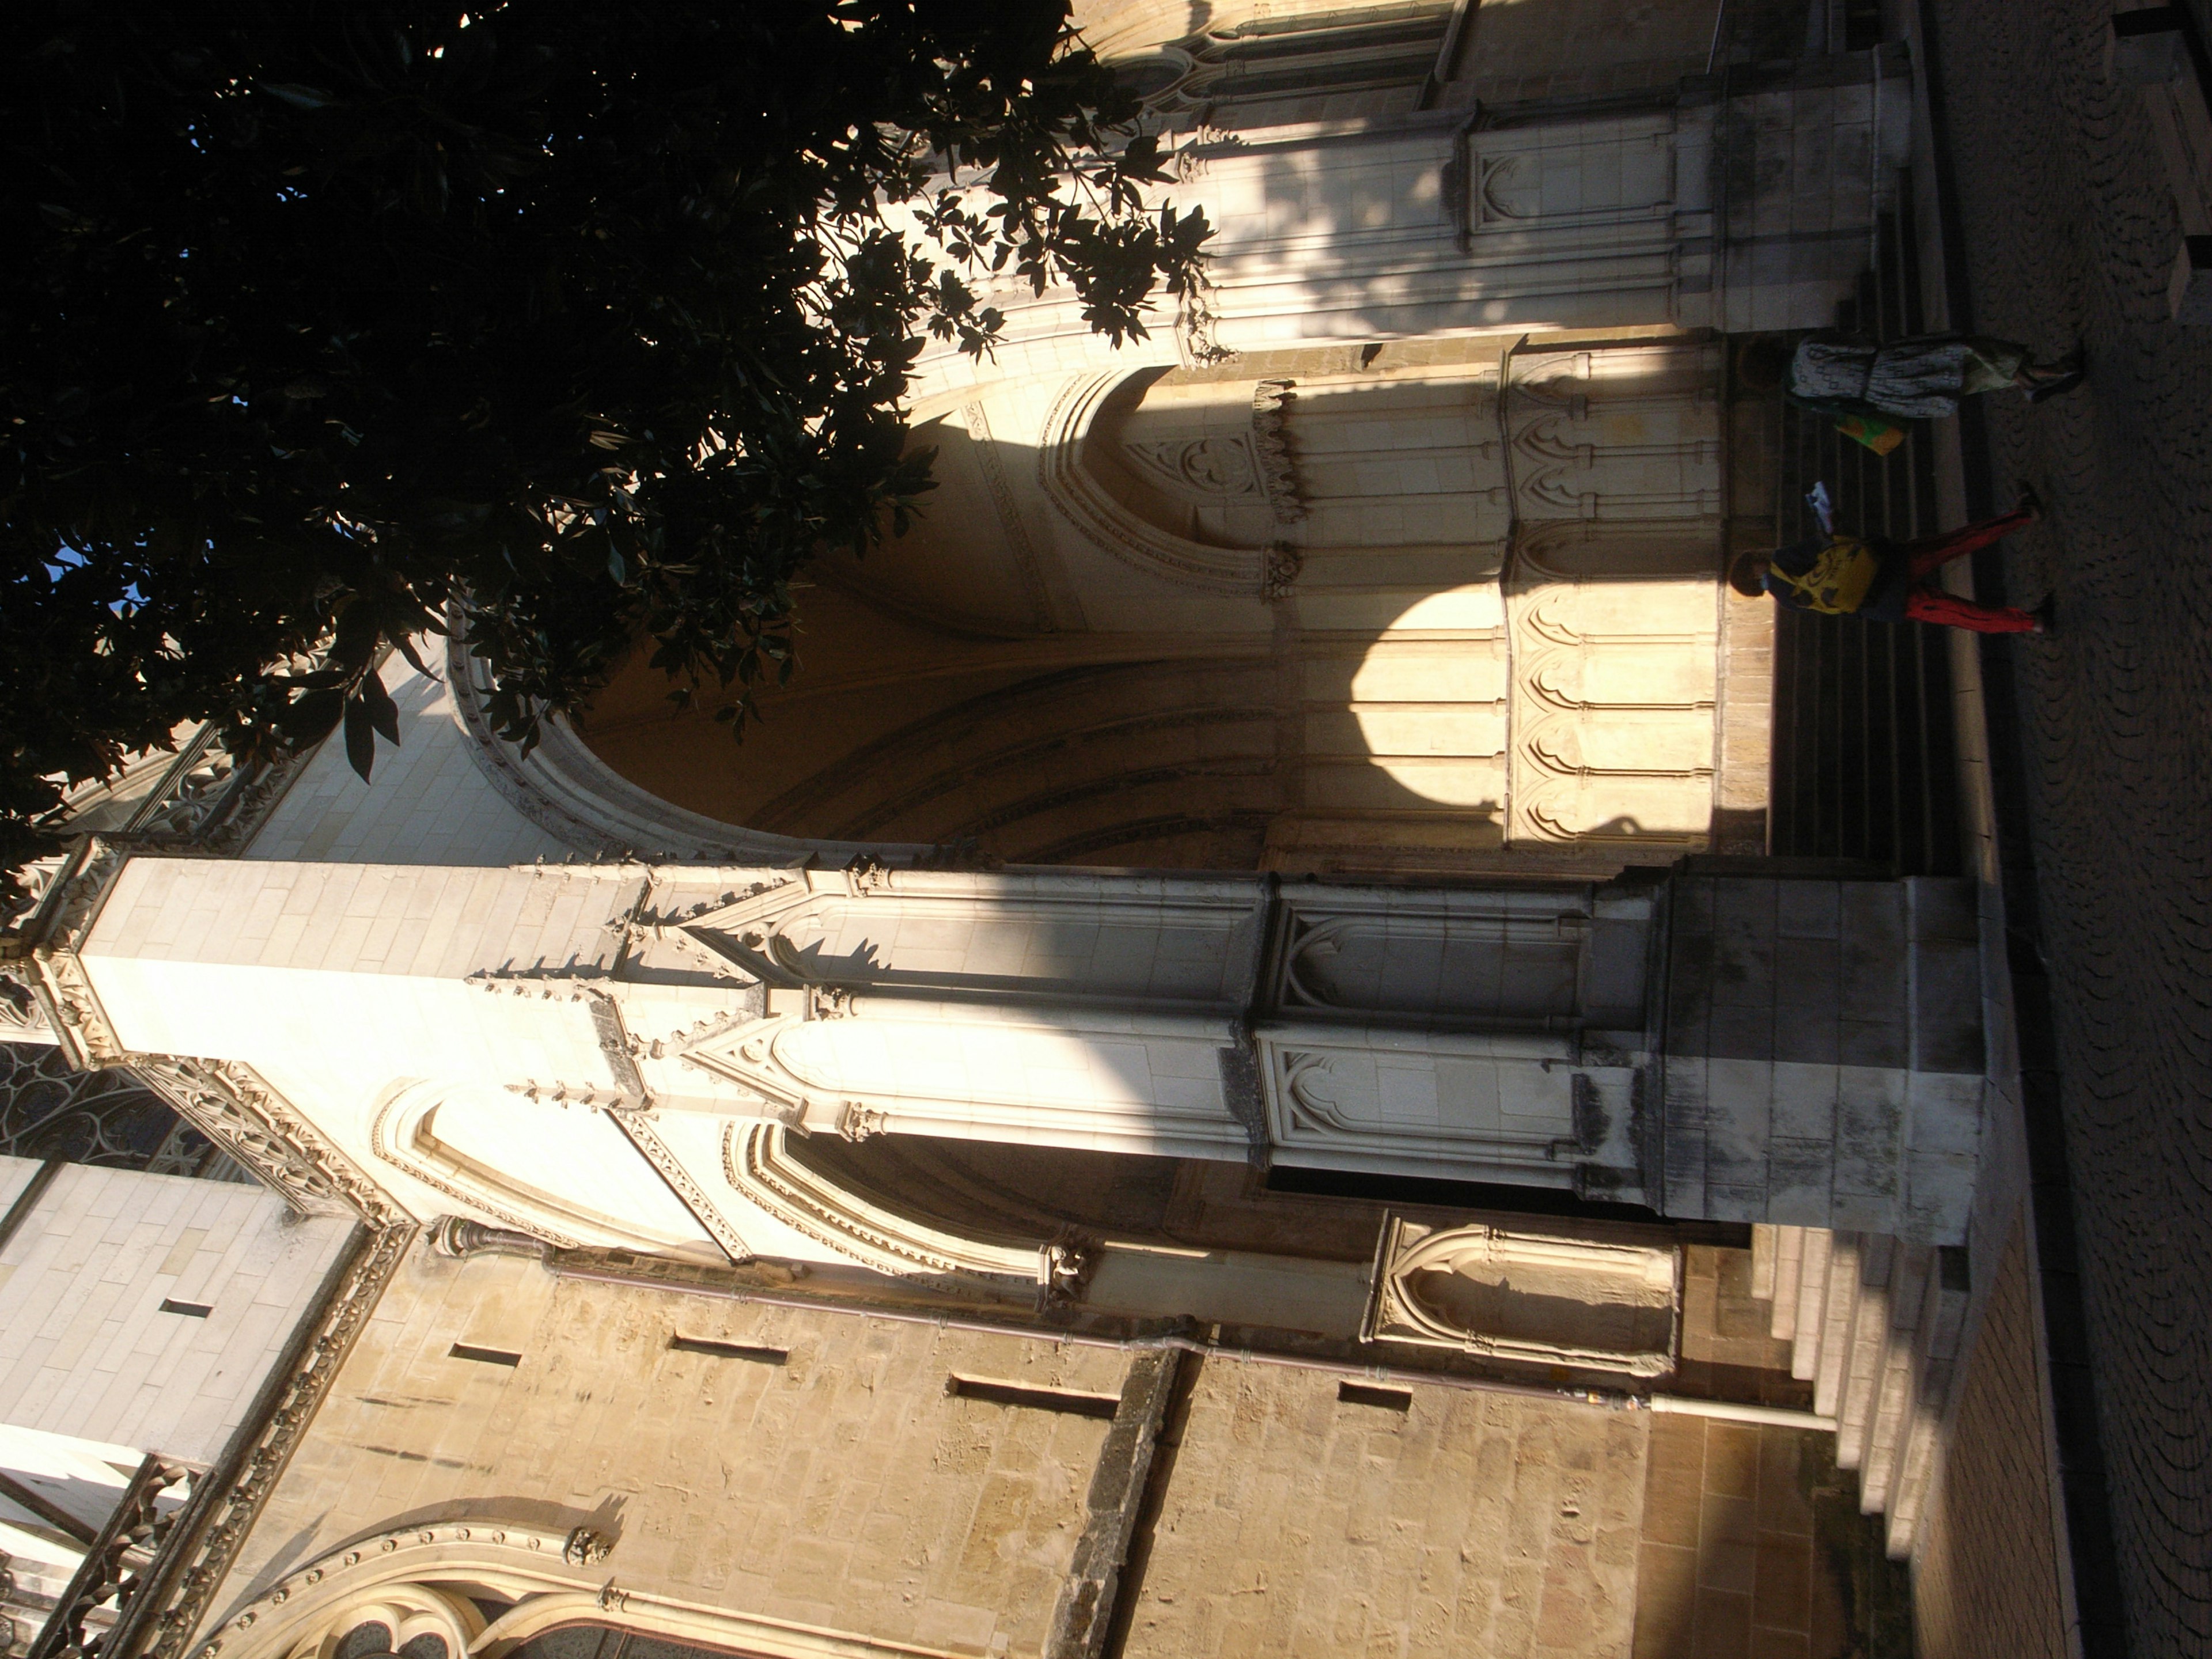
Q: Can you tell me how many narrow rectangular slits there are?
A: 5